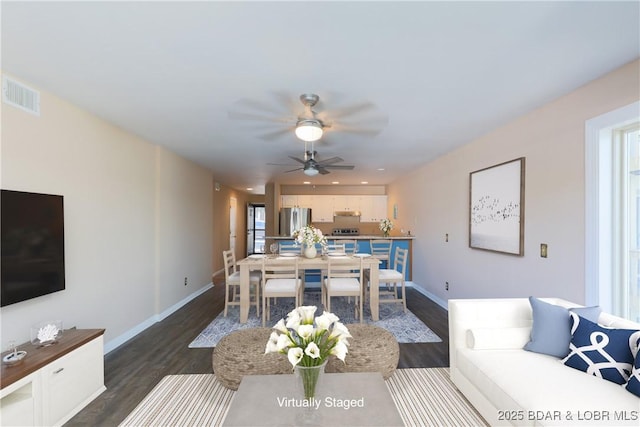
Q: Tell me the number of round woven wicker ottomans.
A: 2